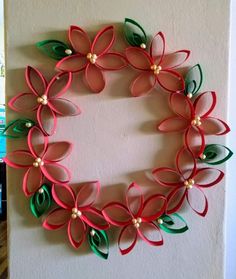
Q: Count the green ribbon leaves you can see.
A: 8